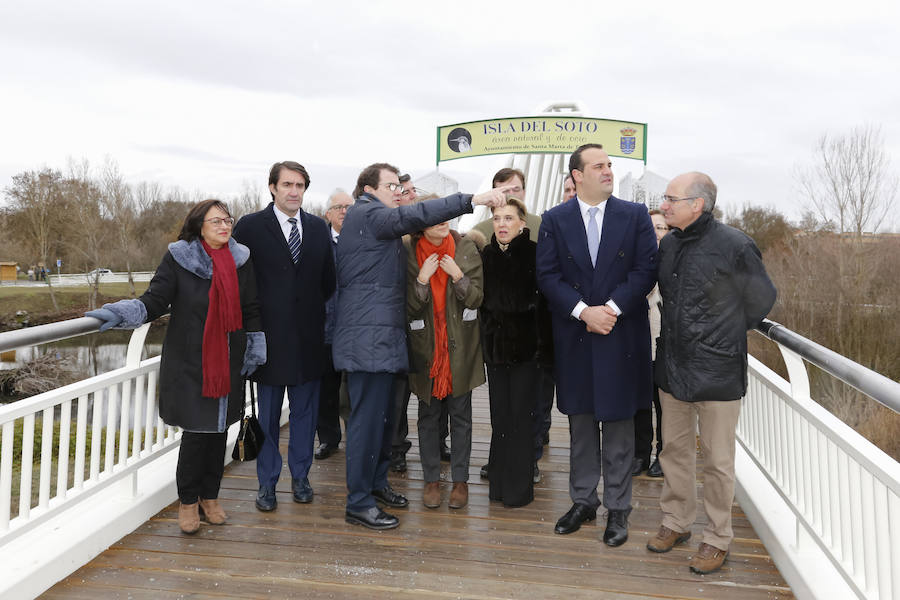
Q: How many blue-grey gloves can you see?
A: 2